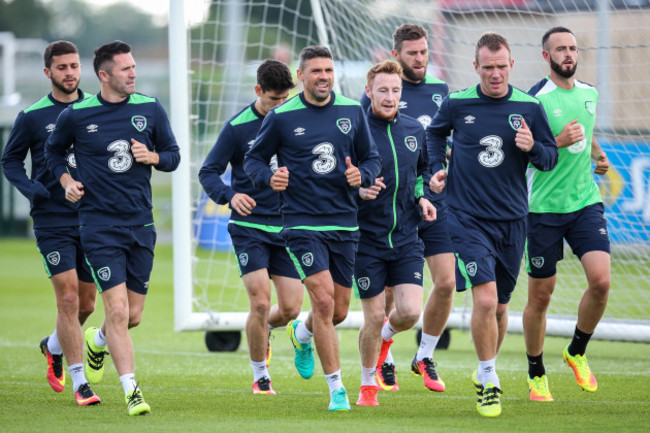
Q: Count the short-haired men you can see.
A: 8